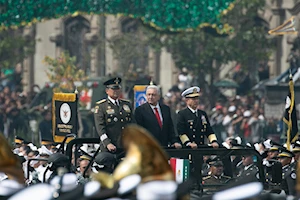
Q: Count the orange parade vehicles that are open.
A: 0